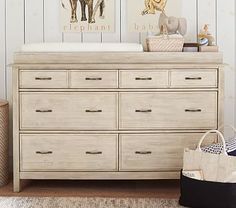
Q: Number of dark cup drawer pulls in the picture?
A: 11